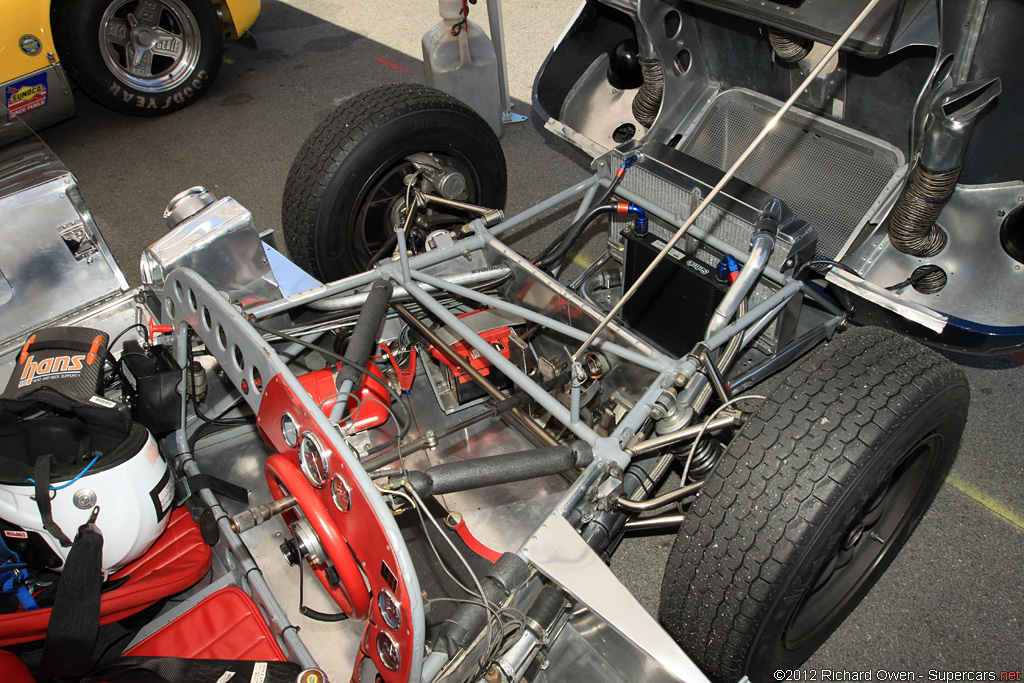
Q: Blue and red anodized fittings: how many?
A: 3